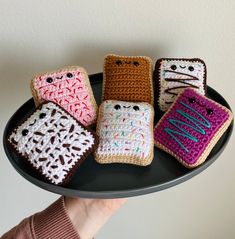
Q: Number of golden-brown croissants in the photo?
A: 0